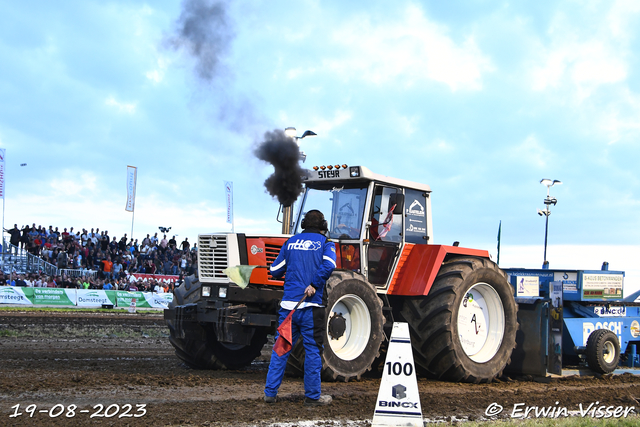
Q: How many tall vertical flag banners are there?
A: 3